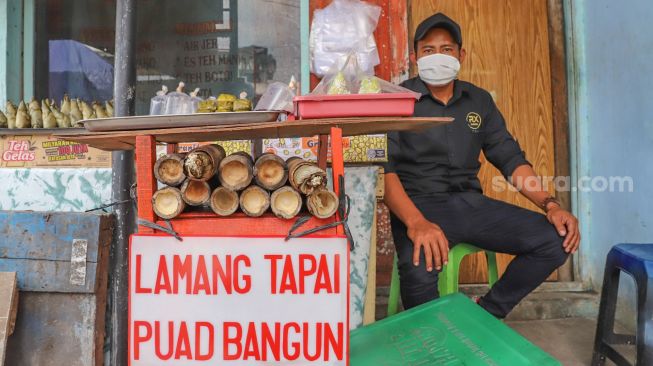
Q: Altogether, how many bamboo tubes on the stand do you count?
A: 11